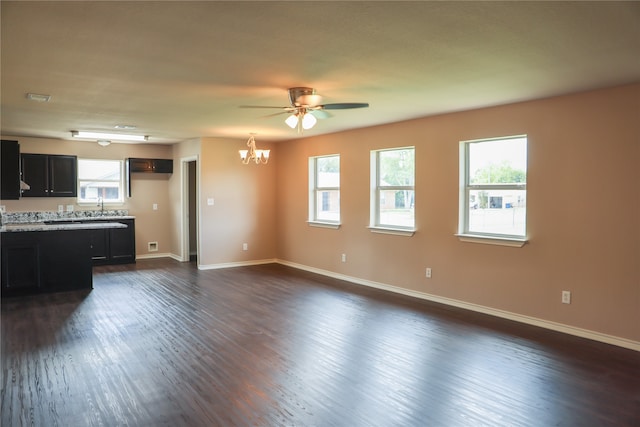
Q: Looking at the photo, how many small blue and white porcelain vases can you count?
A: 0